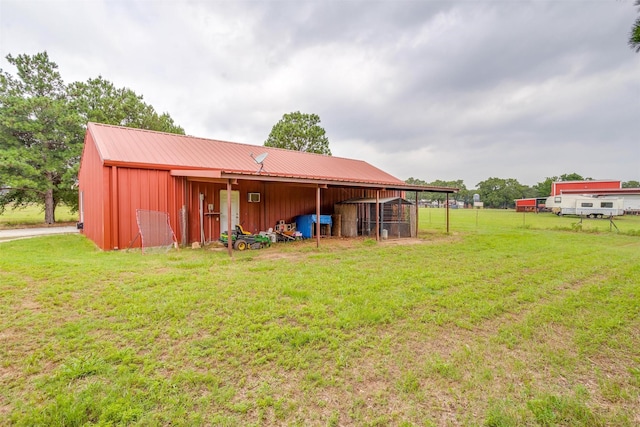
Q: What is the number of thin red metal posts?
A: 5